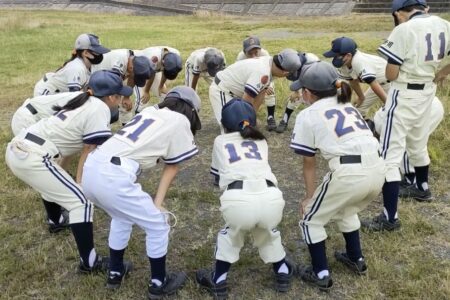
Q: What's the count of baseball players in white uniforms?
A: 15